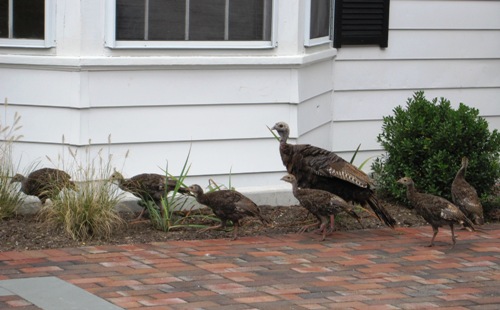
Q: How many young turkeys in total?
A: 6